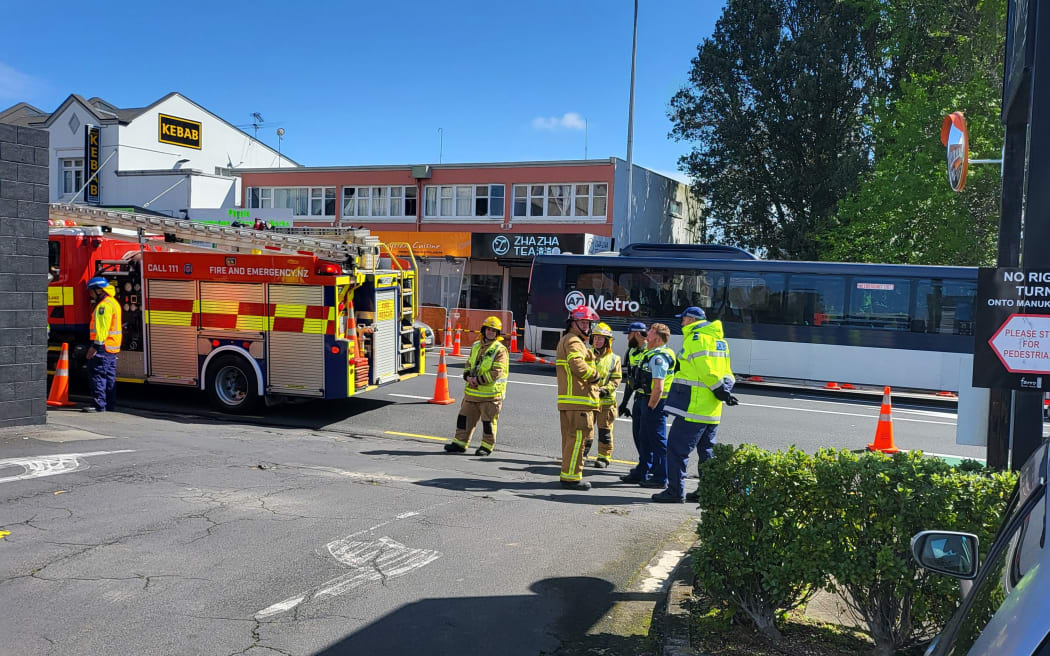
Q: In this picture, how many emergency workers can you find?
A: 7